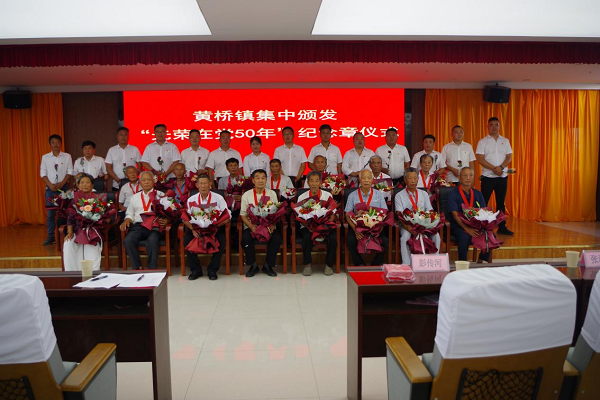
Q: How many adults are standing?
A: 14